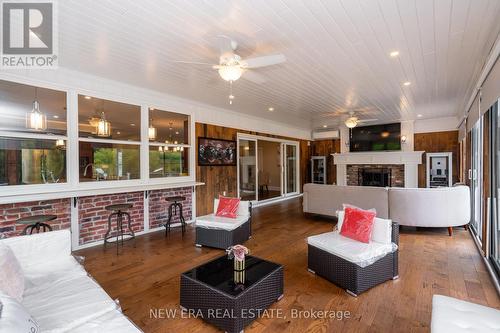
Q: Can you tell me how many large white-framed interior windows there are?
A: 3